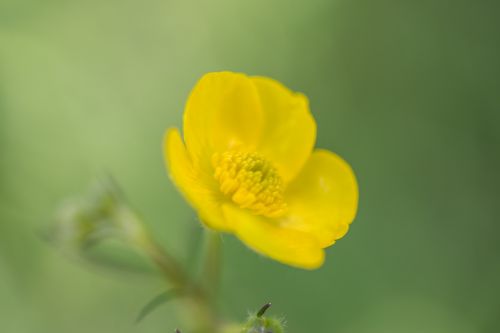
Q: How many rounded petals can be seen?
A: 5